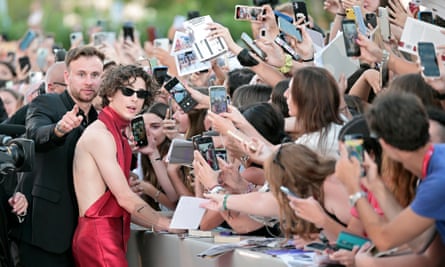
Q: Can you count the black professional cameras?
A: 1